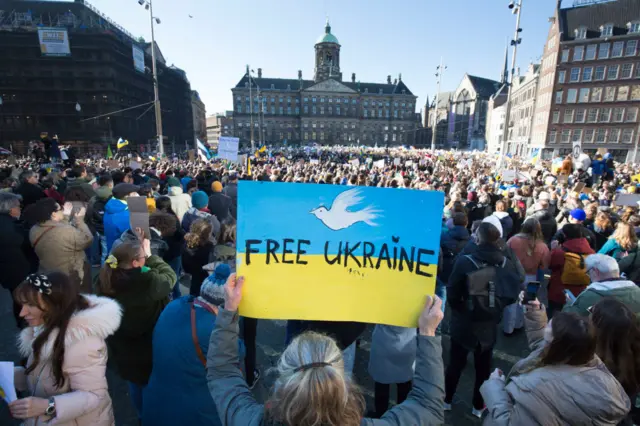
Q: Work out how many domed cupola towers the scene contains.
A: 1